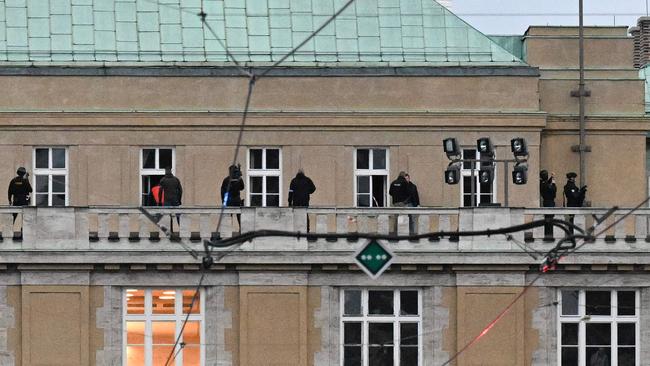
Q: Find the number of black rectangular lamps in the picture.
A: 6